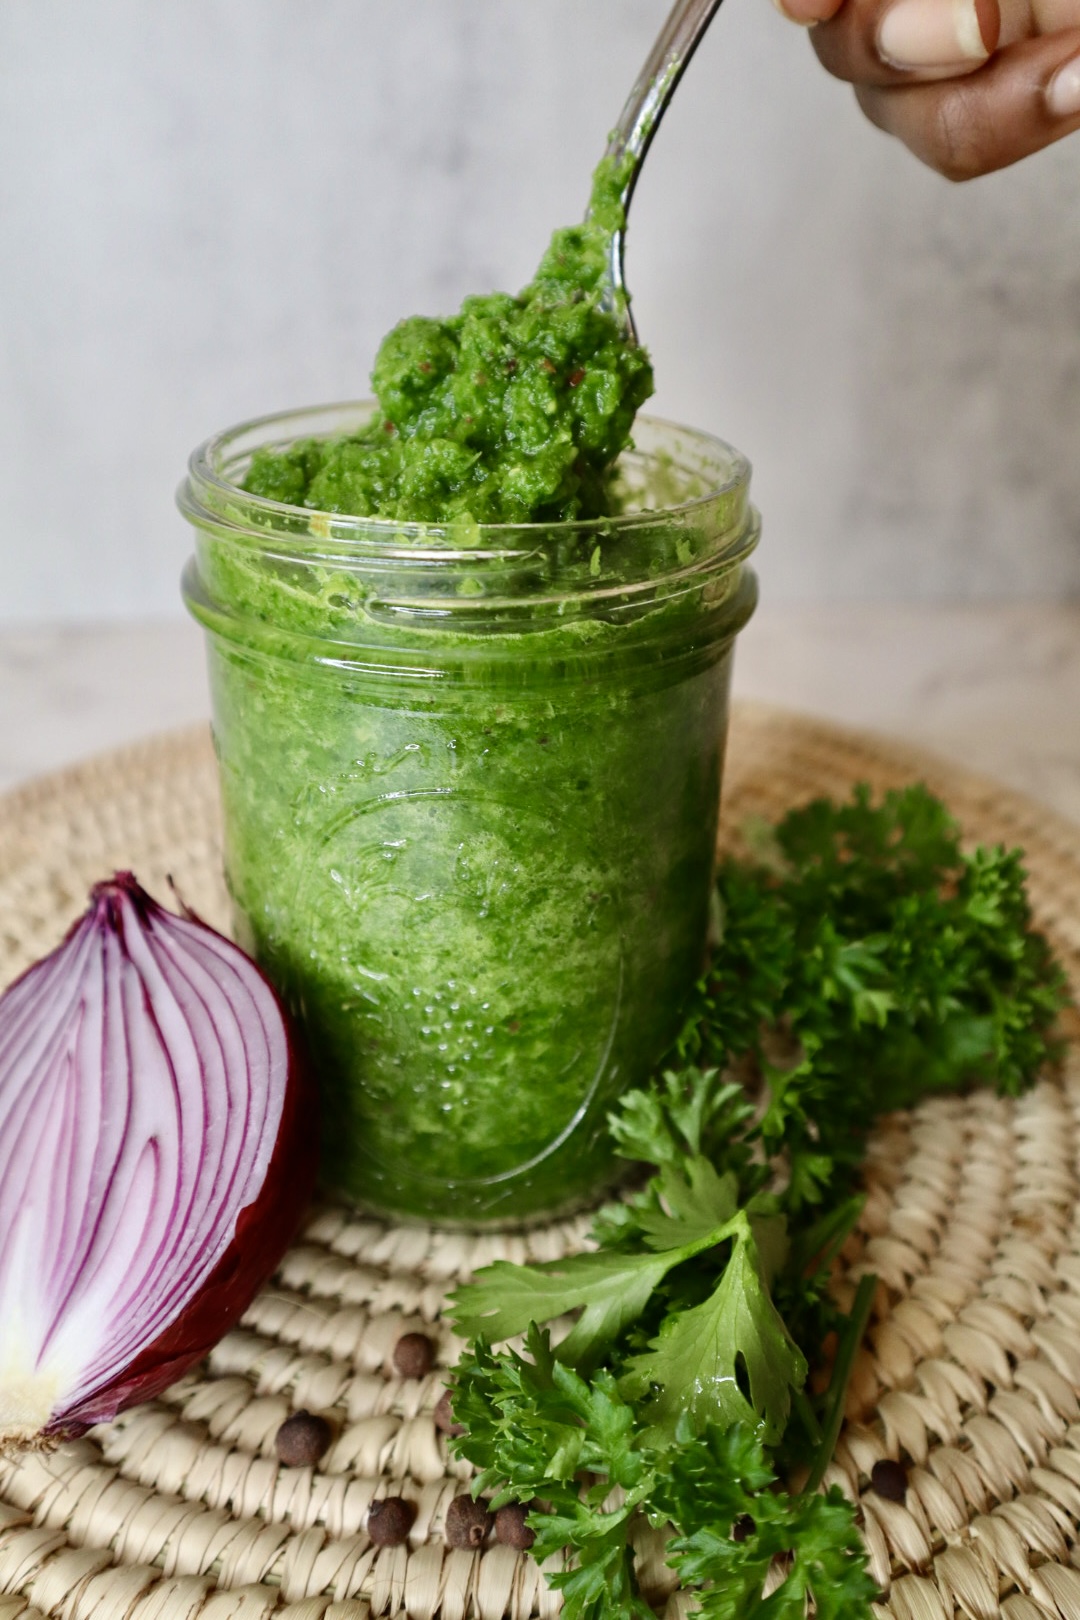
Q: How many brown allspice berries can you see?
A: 7